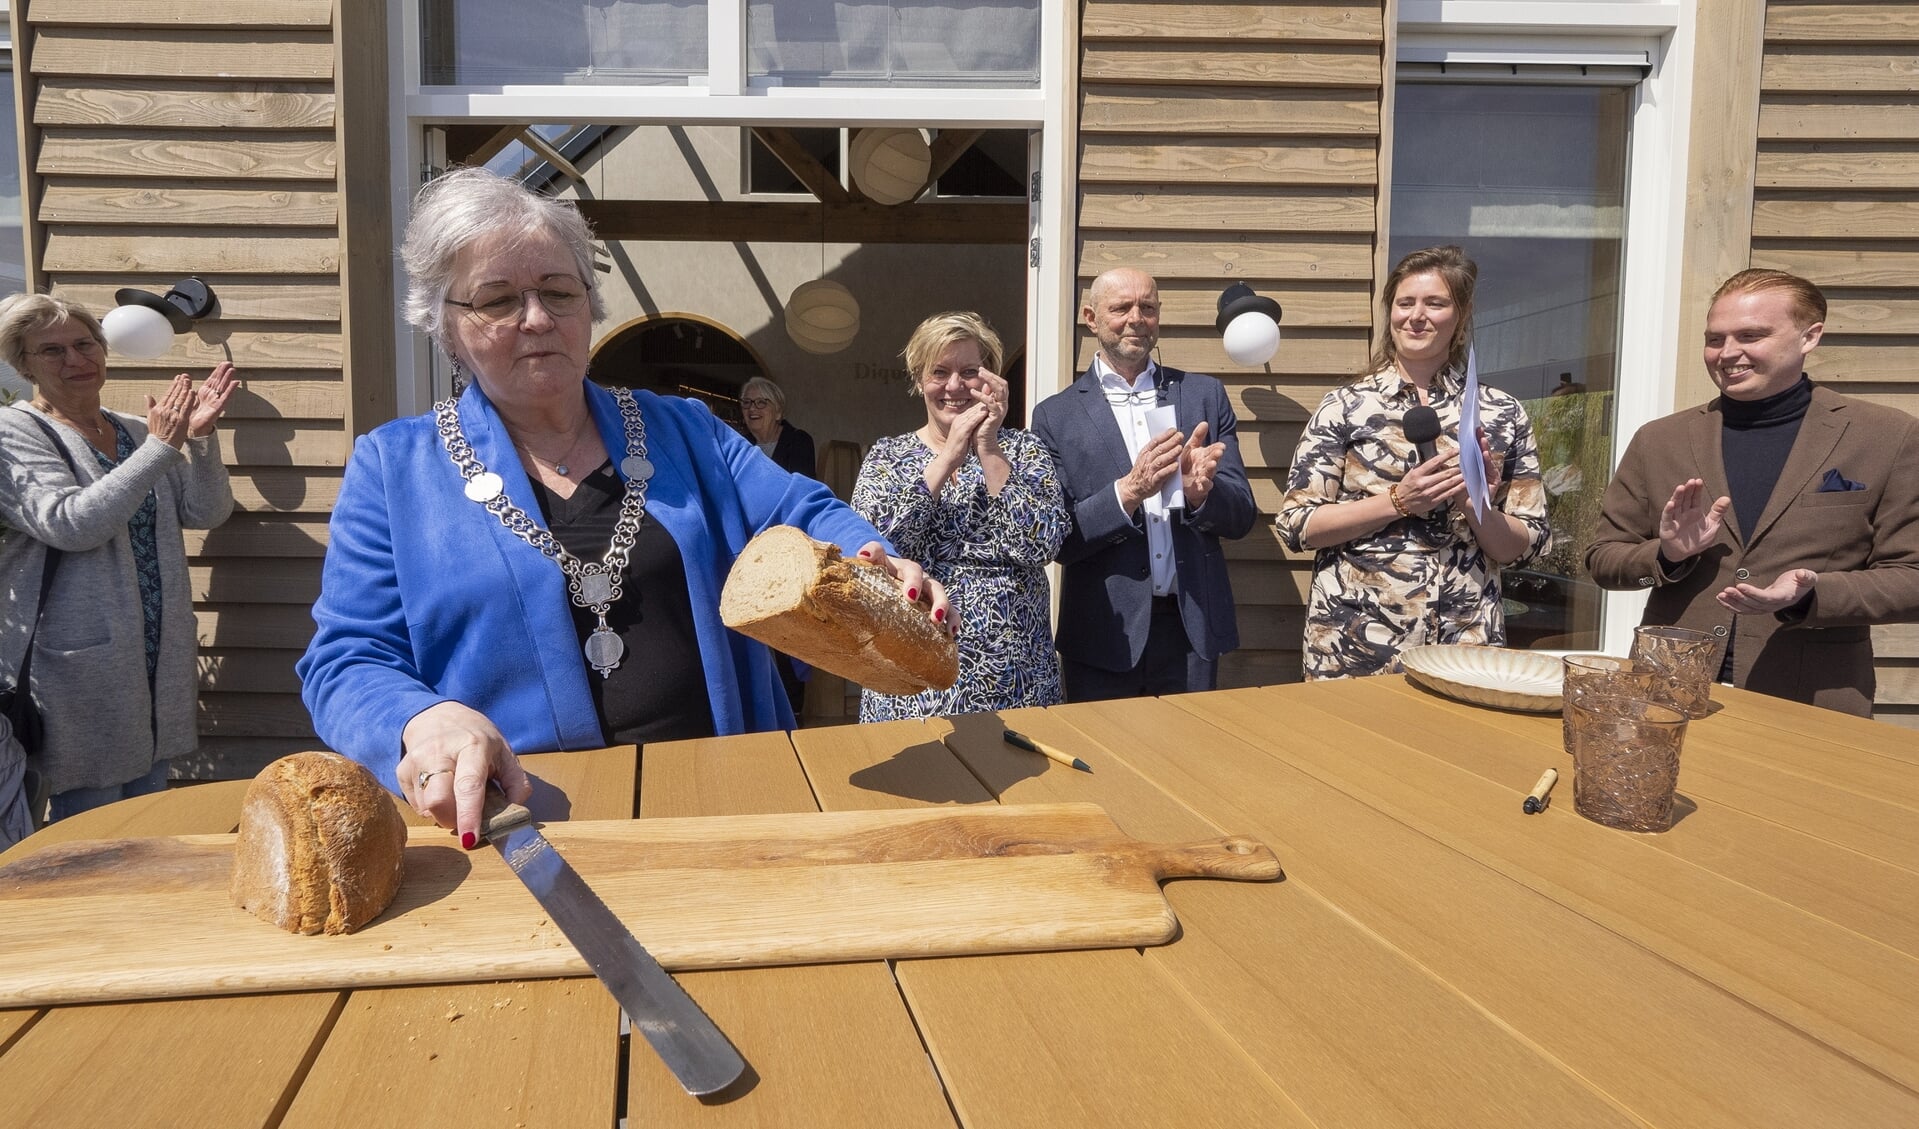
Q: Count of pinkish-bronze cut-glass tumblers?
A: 3